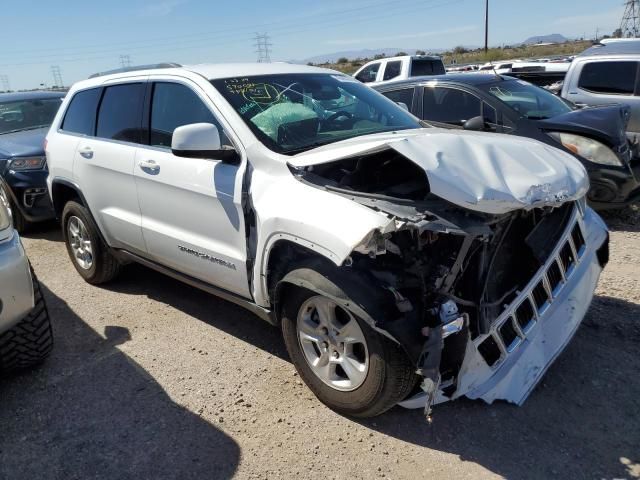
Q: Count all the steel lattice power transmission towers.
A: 5